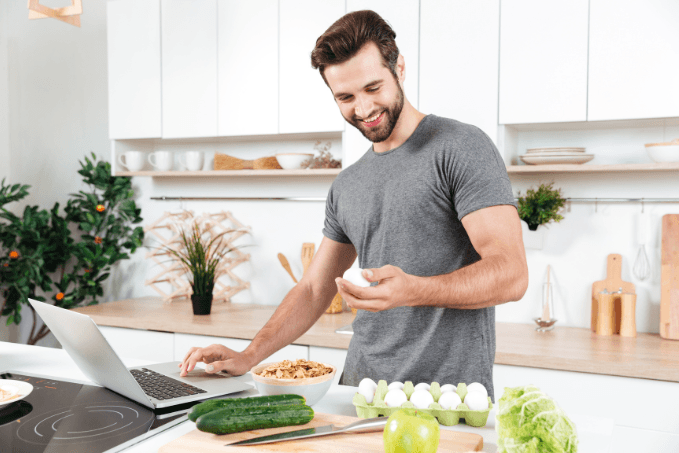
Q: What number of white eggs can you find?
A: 10